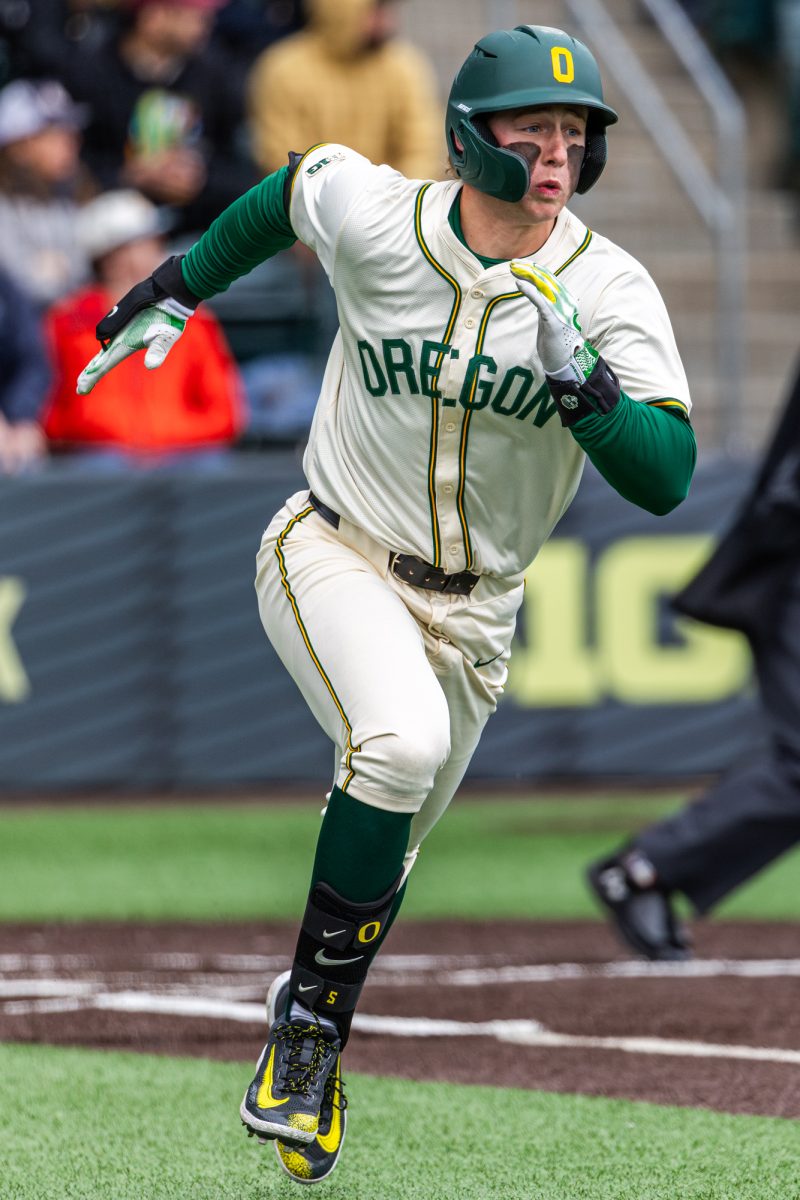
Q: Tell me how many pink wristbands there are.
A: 0